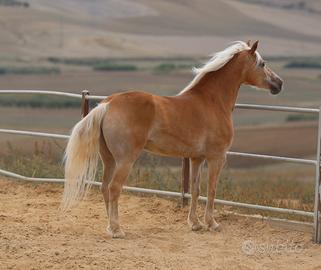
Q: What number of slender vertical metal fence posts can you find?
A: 3